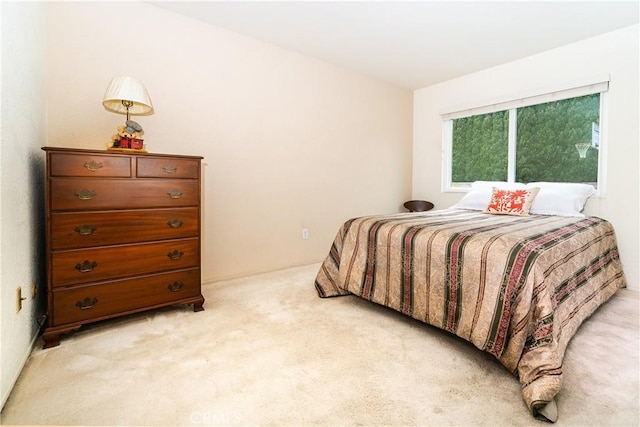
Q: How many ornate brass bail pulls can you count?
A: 10